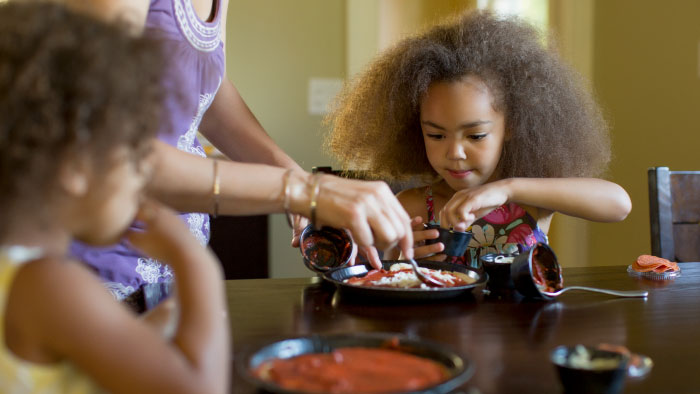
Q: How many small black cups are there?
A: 5